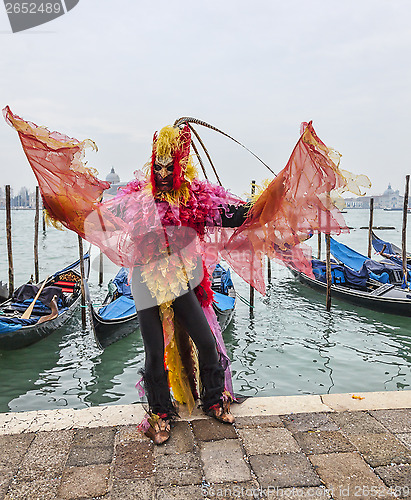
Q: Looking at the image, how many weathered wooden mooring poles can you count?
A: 11